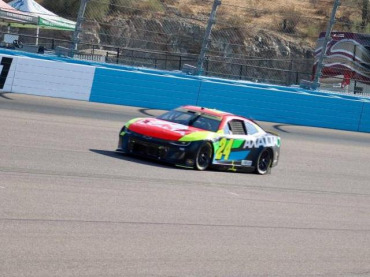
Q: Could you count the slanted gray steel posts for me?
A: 3